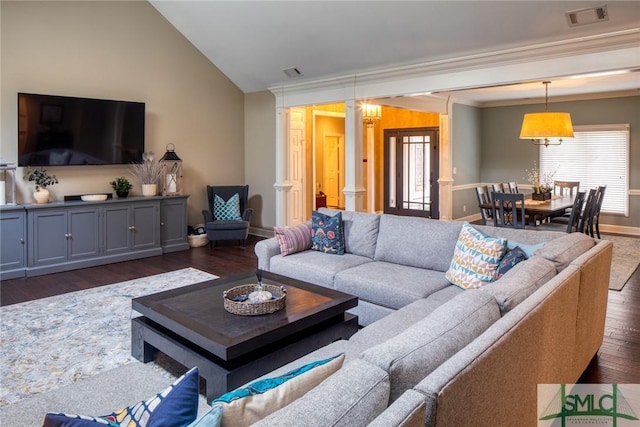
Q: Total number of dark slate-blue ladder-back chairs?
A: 8